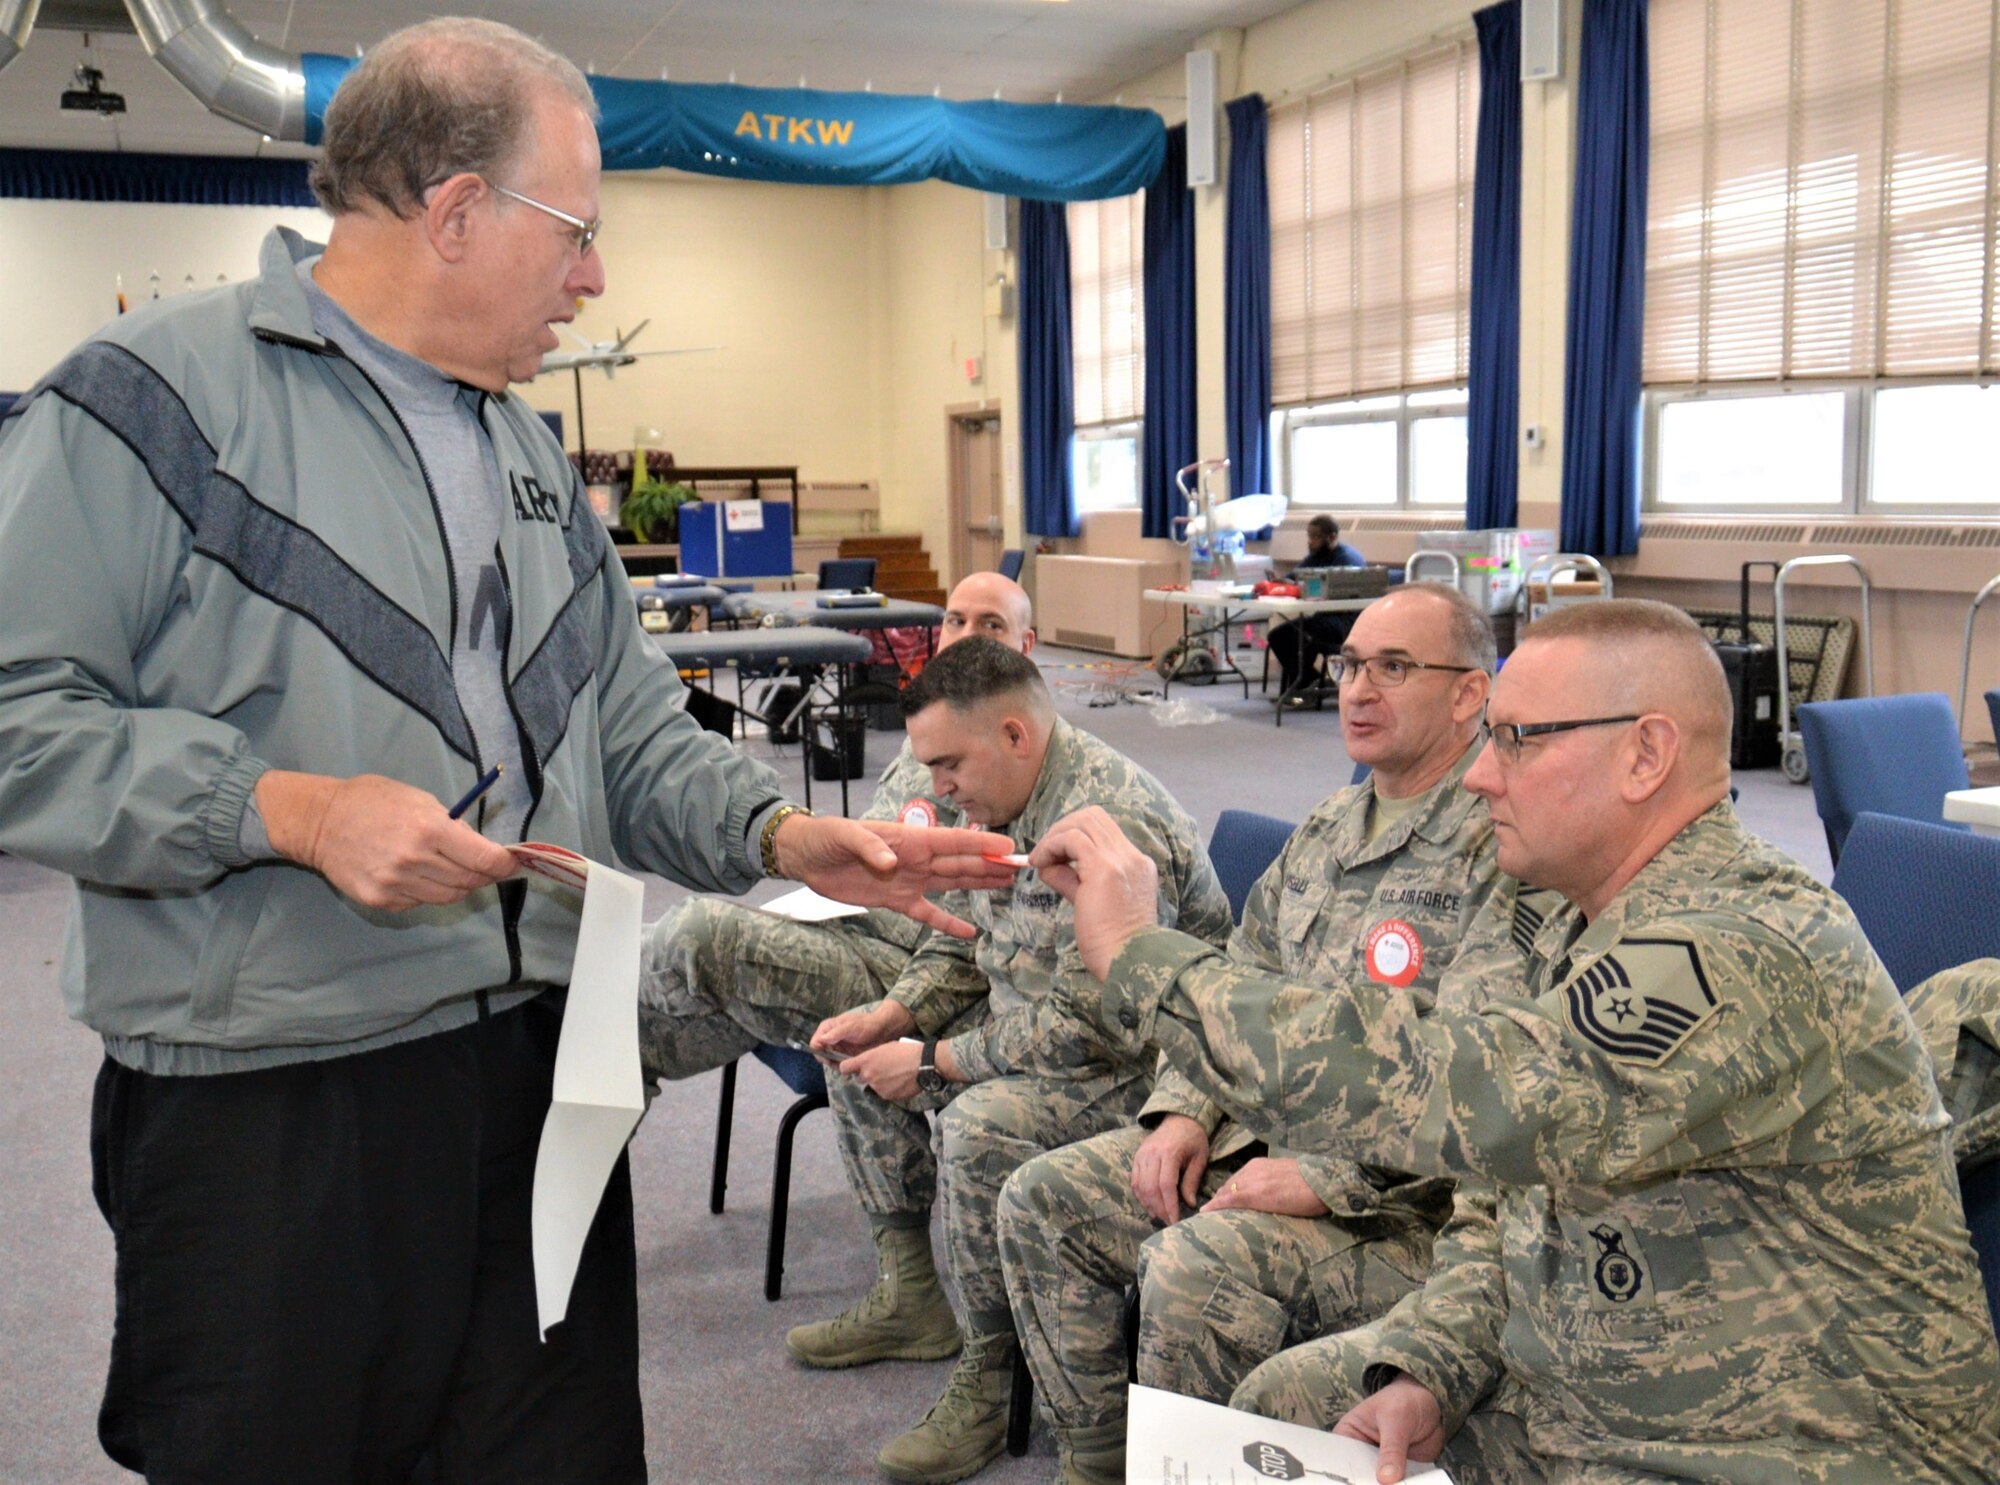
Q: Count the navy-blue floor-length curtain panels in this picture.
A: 5